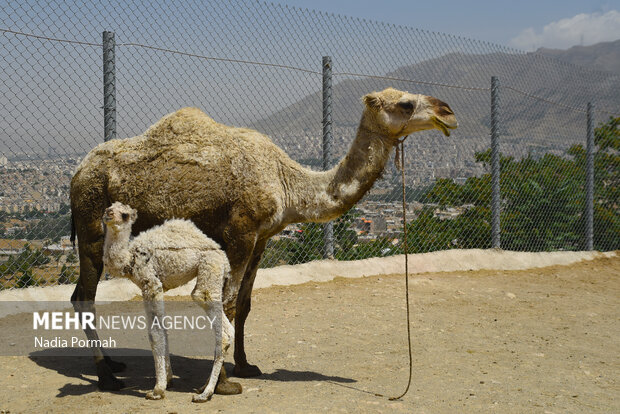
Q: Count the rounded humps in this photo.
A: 2